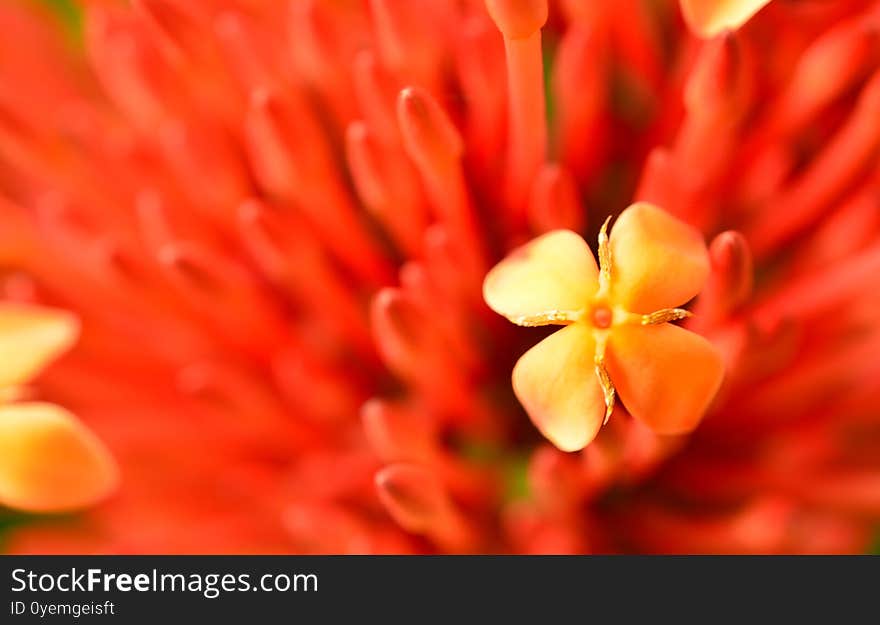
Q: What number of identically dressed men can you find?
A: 0